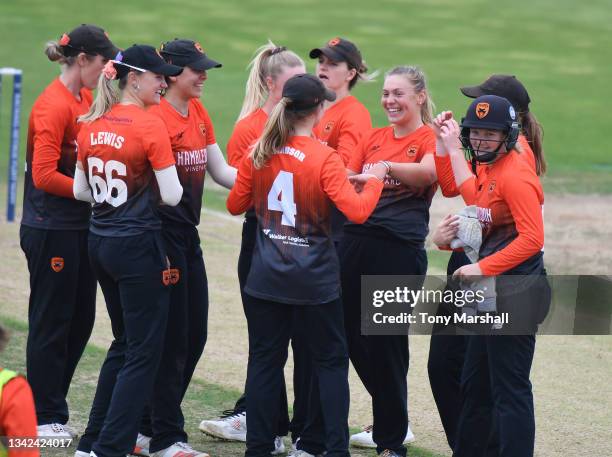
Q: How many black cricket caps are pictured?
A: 6